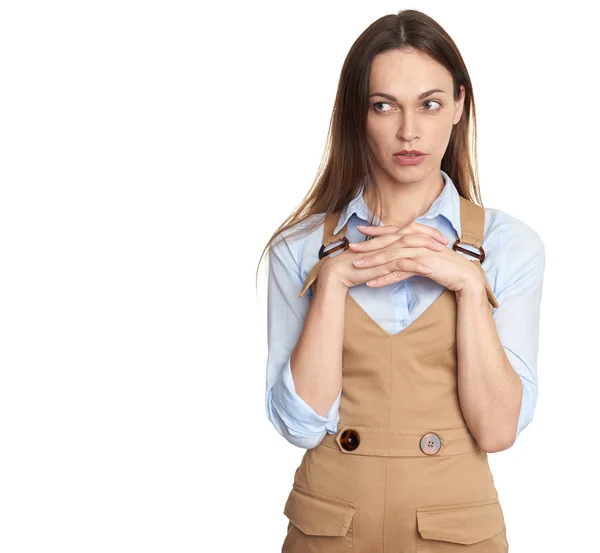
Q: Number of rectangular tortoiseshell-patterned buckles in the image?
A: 2